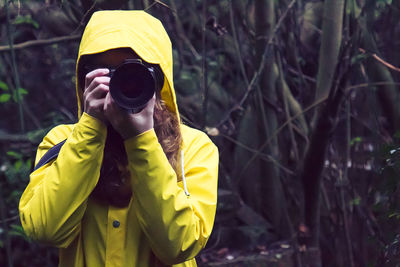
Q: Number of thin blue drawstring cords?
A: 0